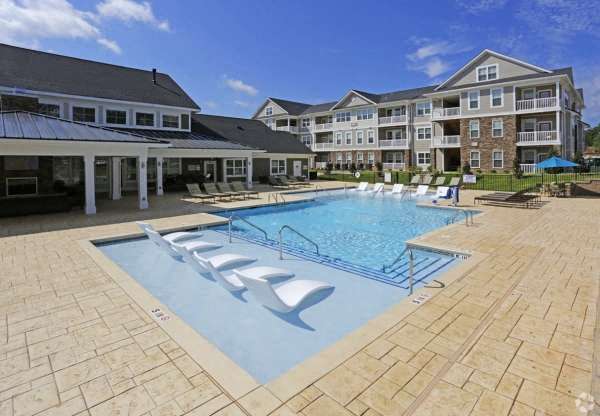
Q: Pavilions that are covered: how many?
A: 1